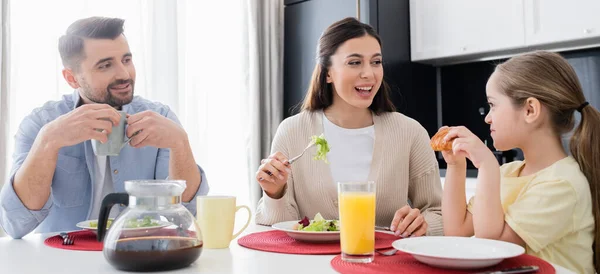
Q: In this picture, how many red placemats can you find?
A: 3